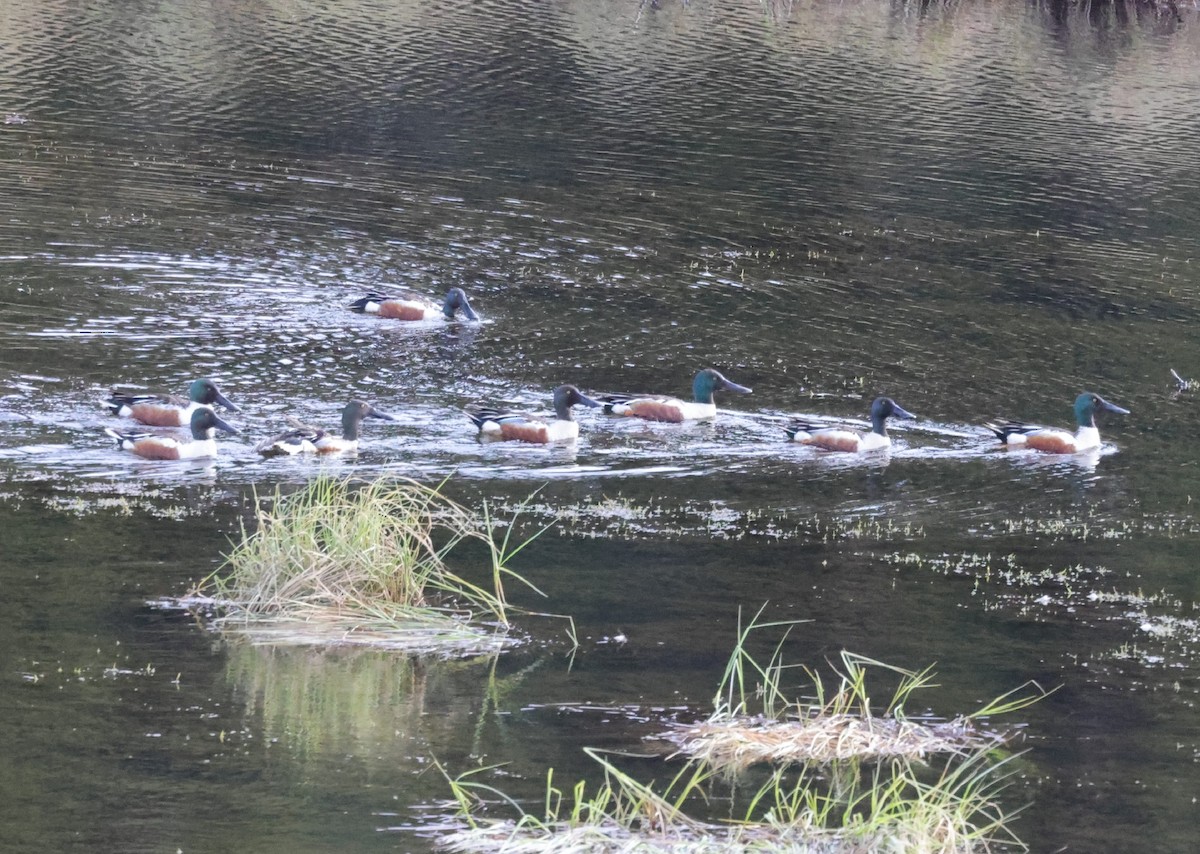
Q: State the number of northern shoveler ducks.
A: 8